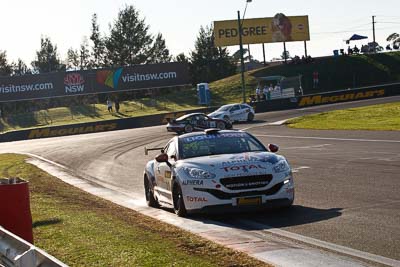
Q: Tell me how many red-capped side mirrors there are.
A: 2